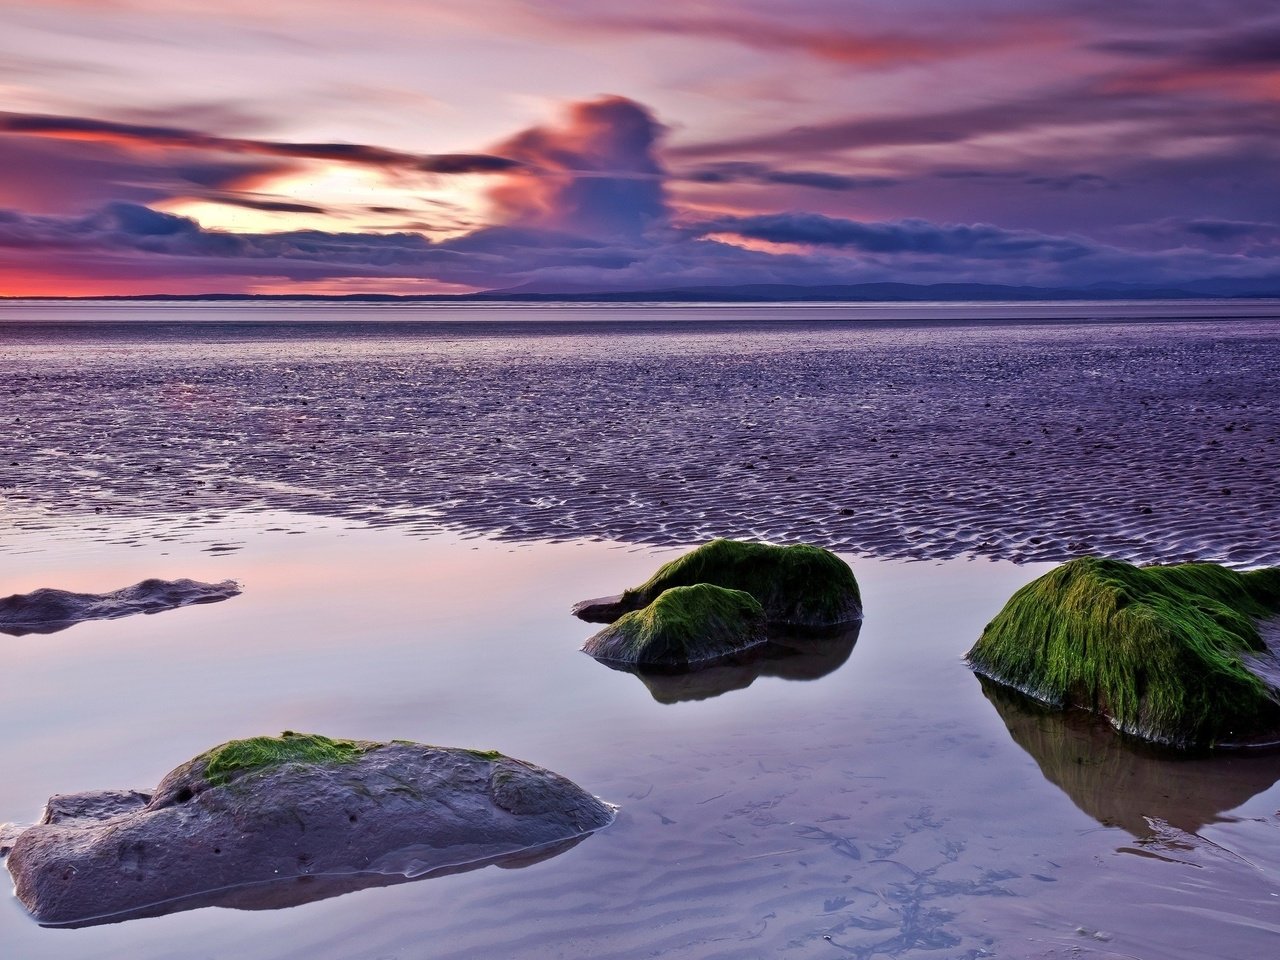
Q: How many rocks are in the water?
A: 5